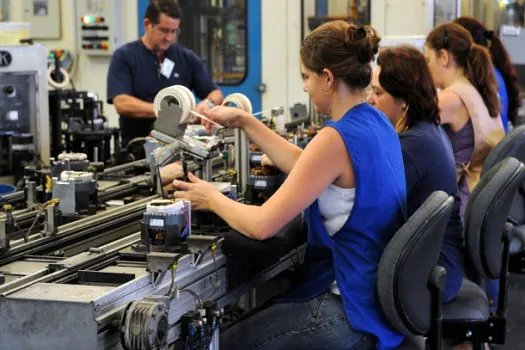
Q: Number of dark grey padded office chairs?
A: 3